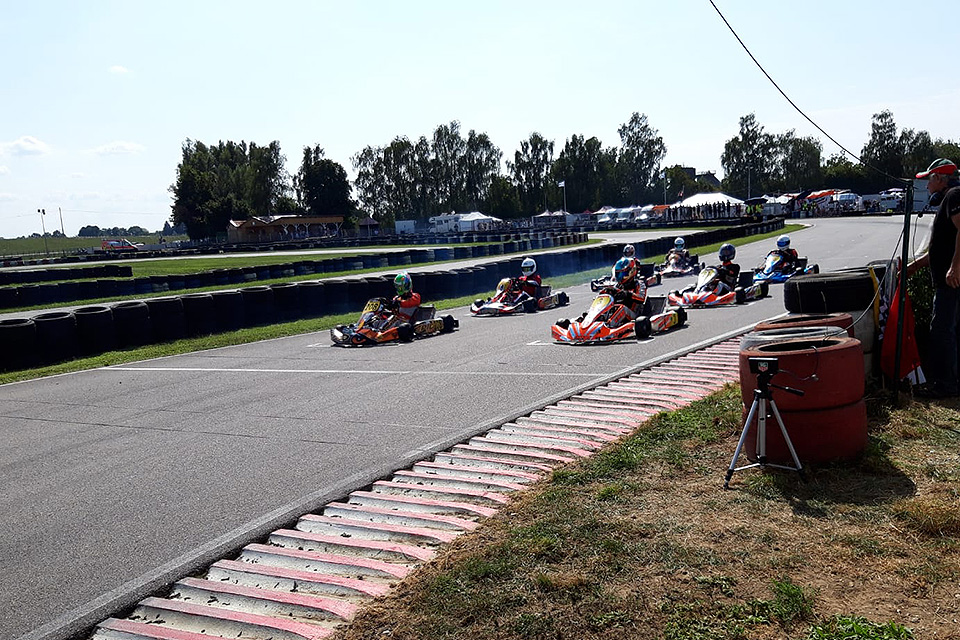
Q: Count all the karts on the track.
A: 7